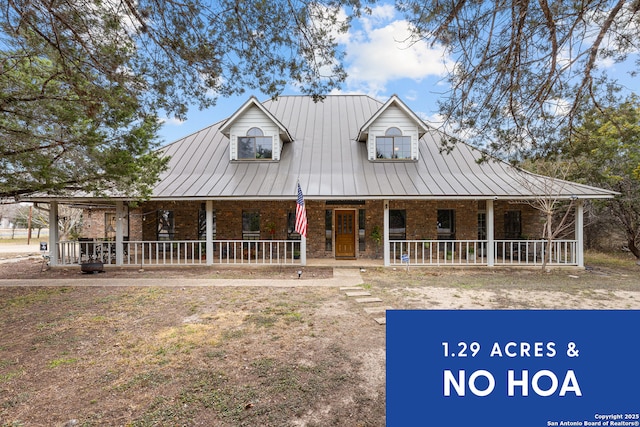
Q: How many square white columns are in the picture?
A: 7